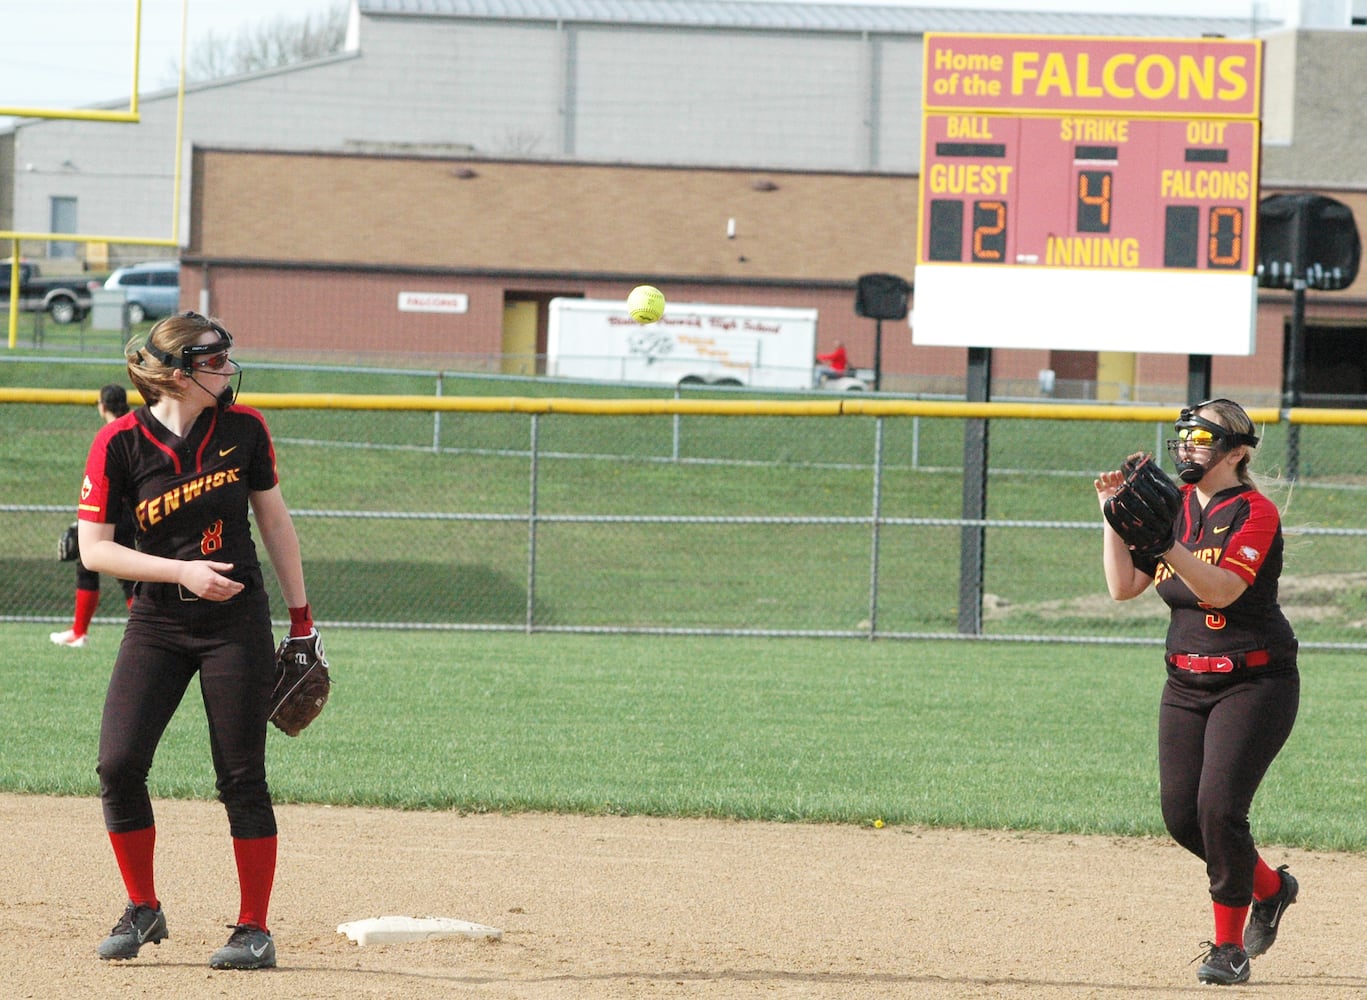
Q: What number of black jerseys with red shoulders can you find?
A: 2